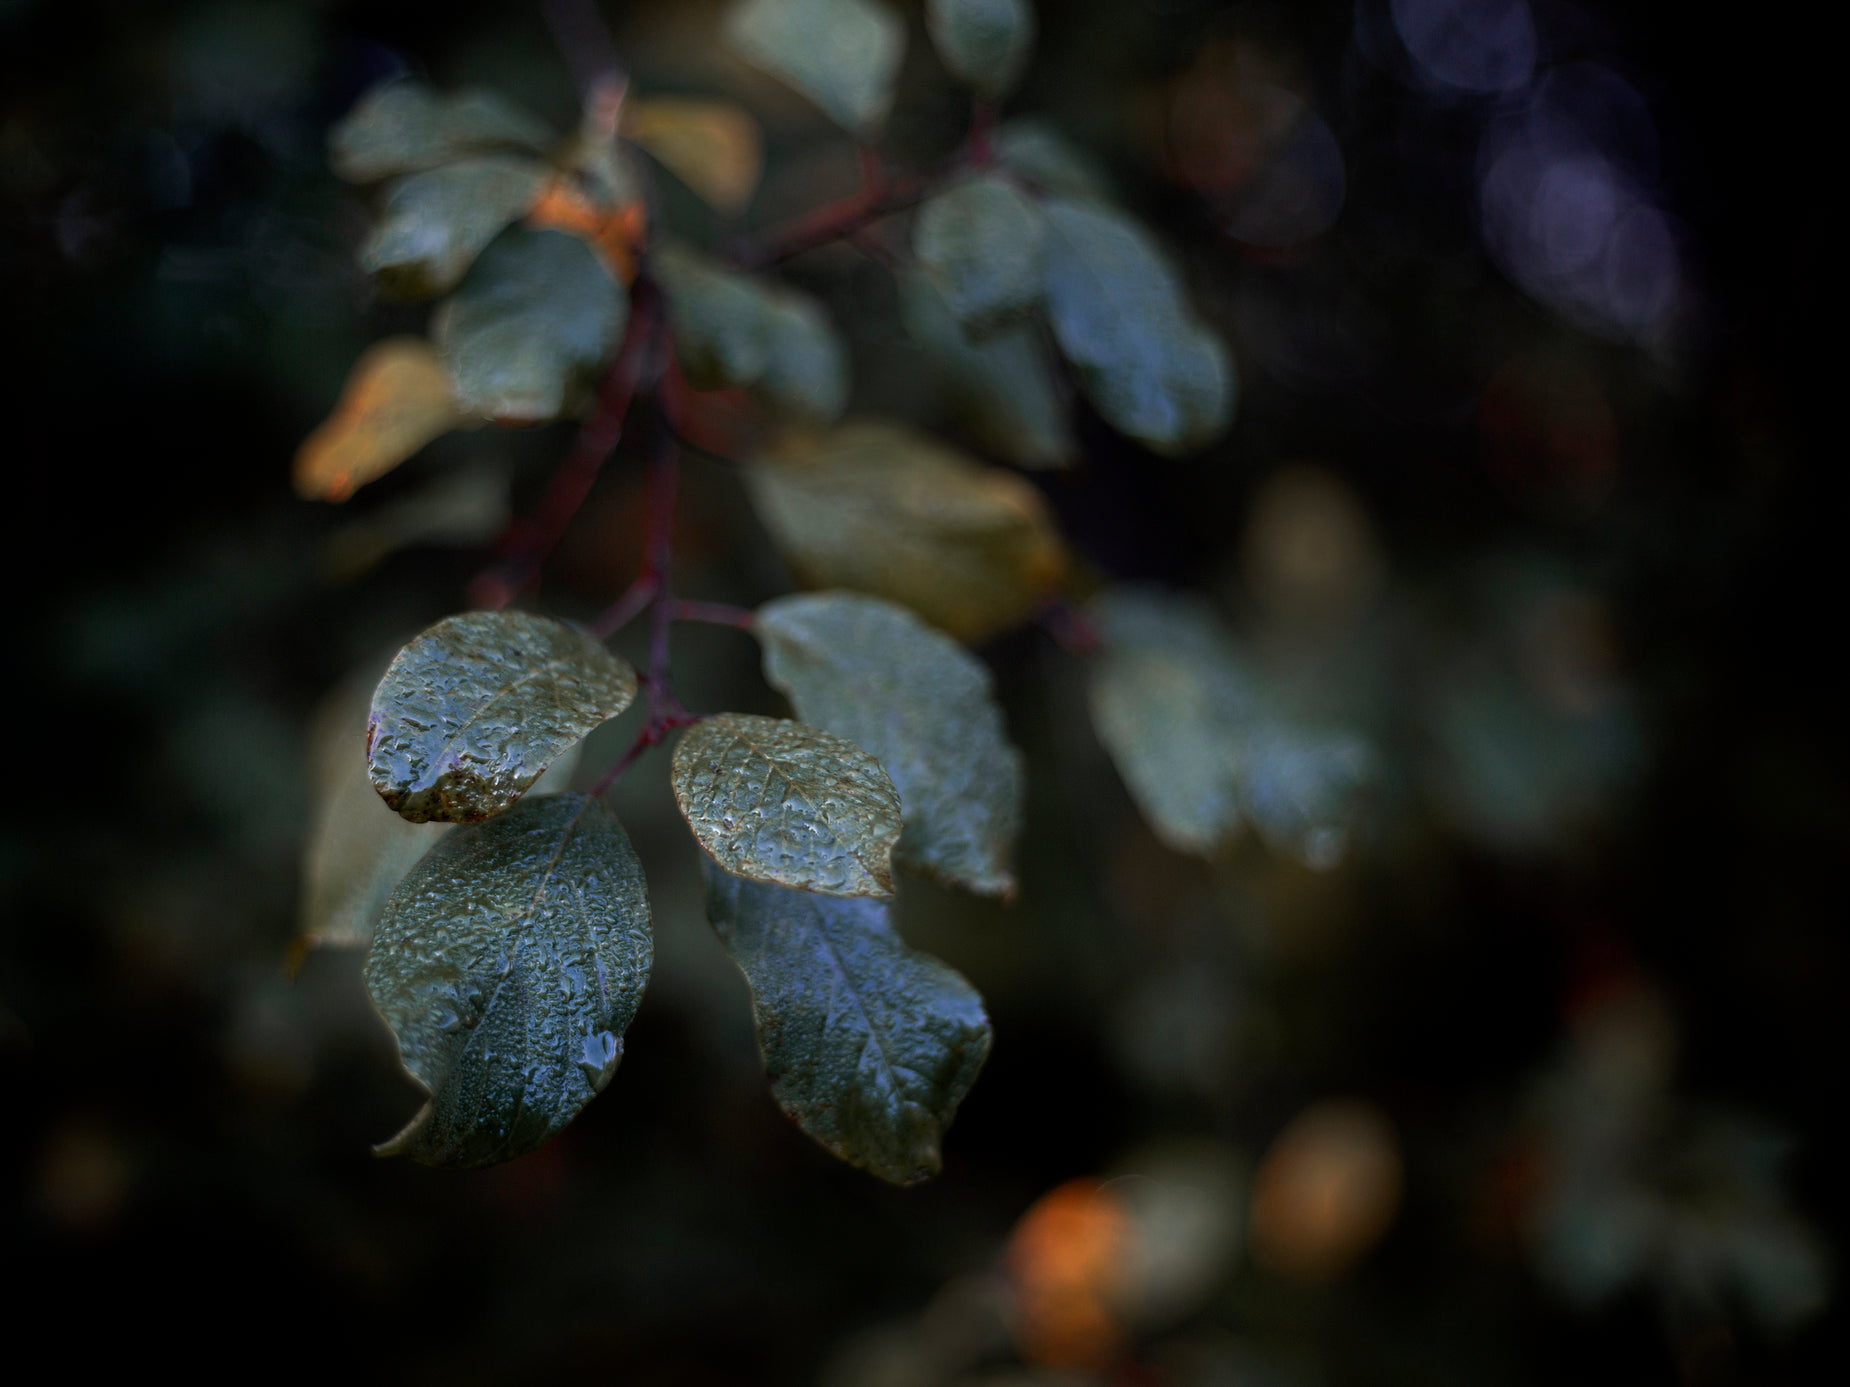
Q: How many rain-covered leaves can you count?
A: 4